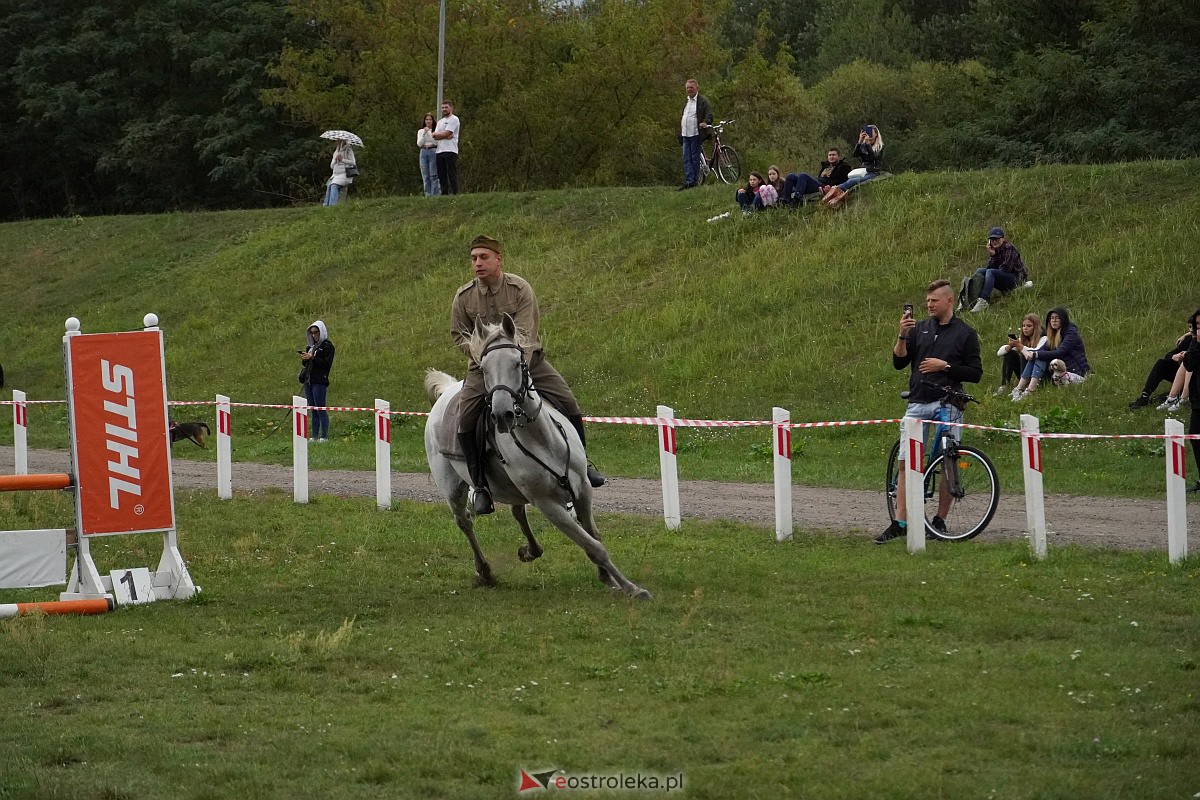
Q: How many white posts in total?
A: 9